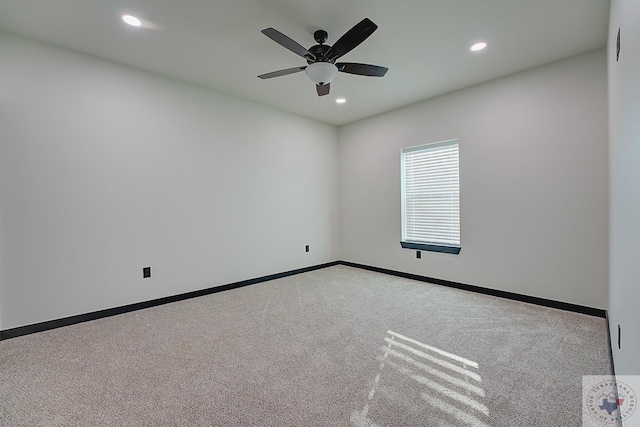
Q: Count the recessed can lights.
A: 3